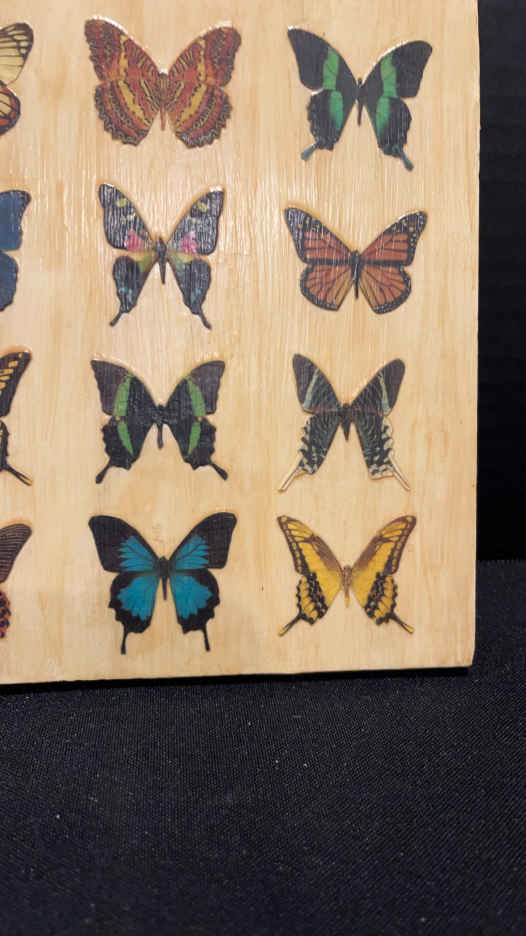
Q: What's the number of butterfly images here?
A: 12